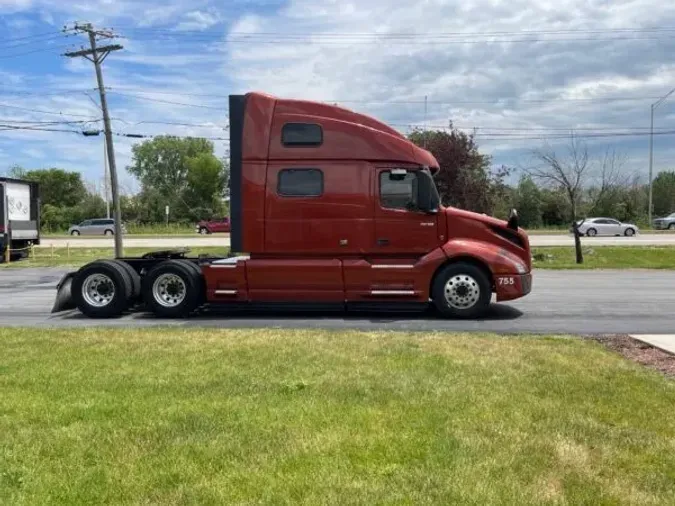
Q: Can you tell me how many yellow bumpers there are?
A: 0